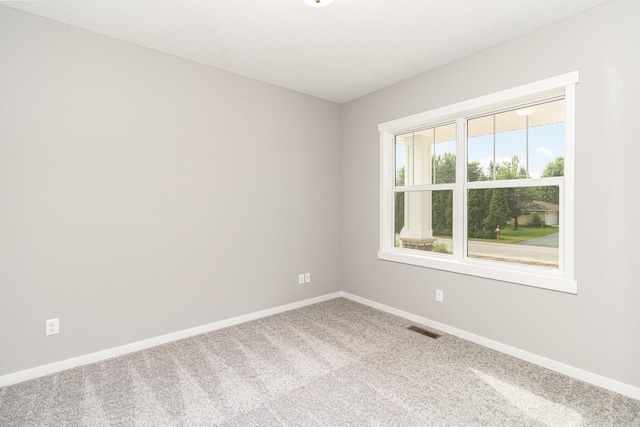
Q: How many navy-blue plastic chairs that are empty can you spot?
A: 0